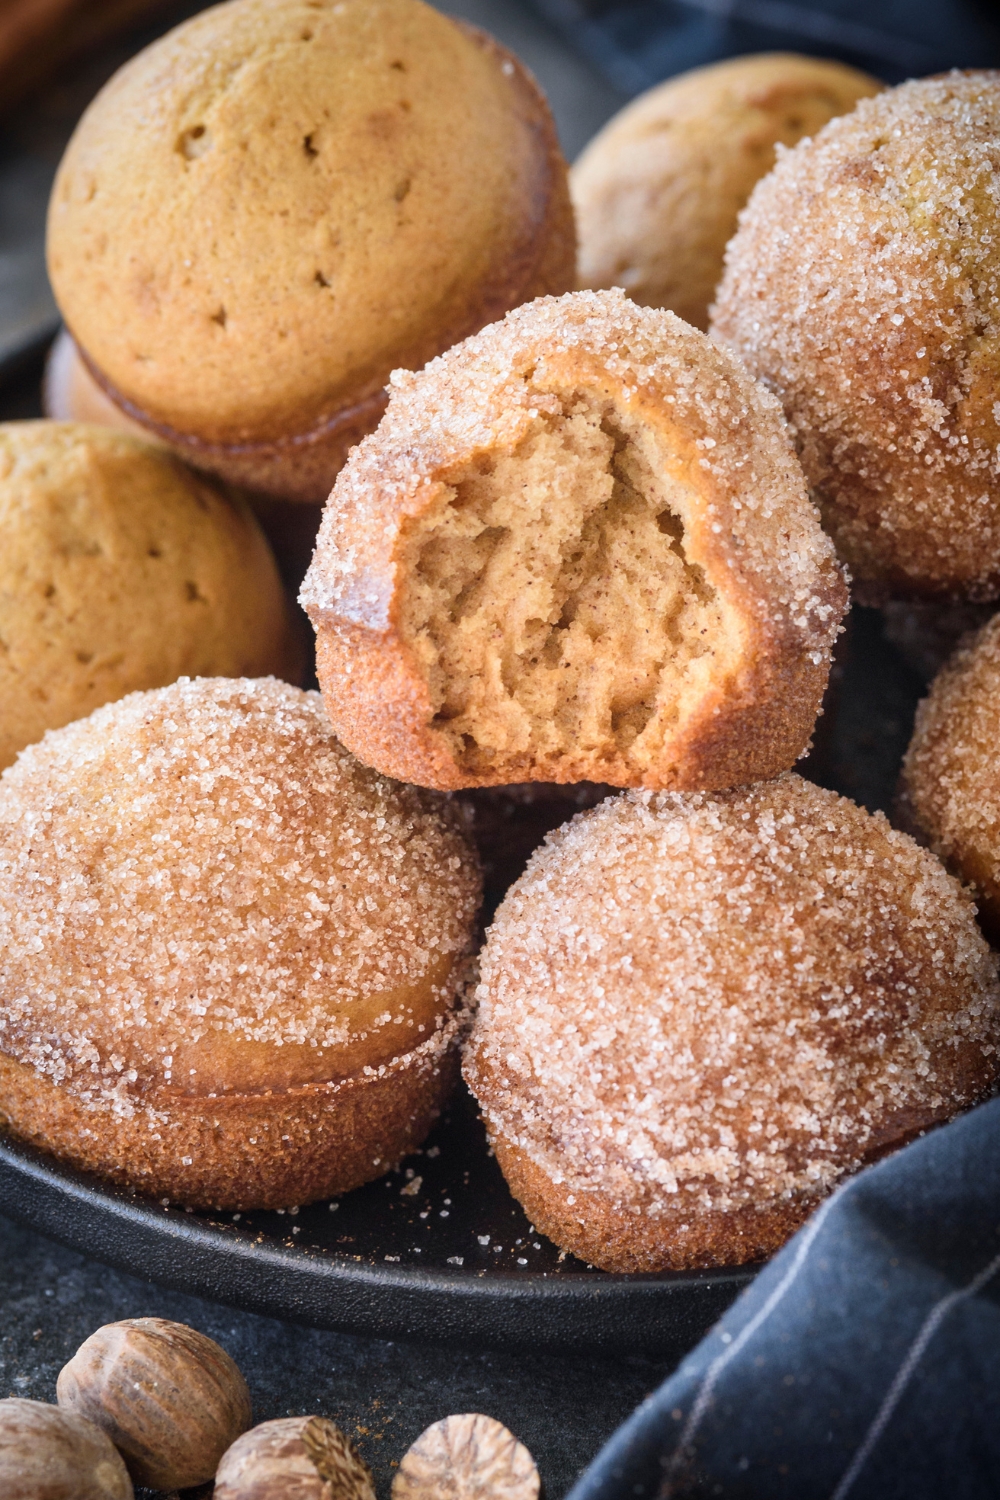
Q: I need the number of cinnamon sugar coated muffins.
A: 5